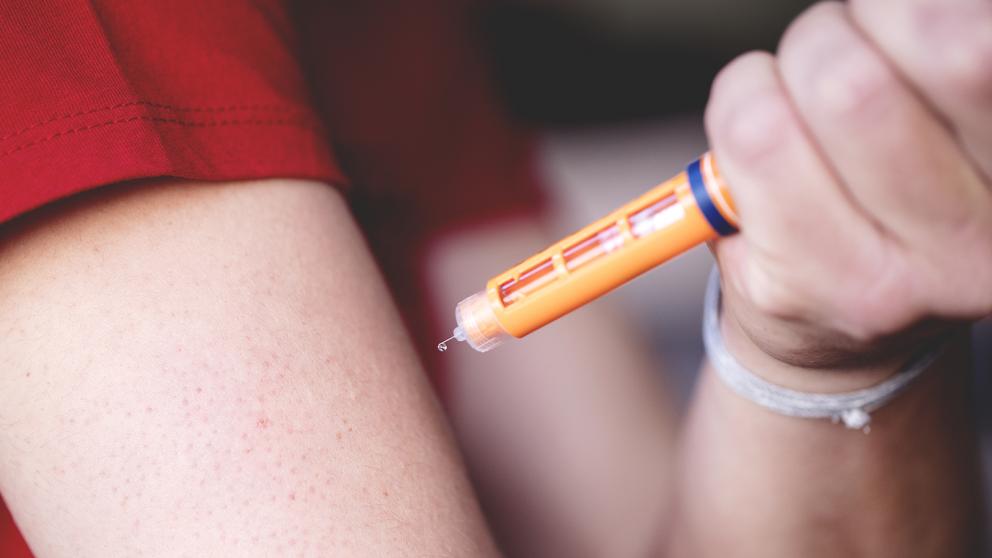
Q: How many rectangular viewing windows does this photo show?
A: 3